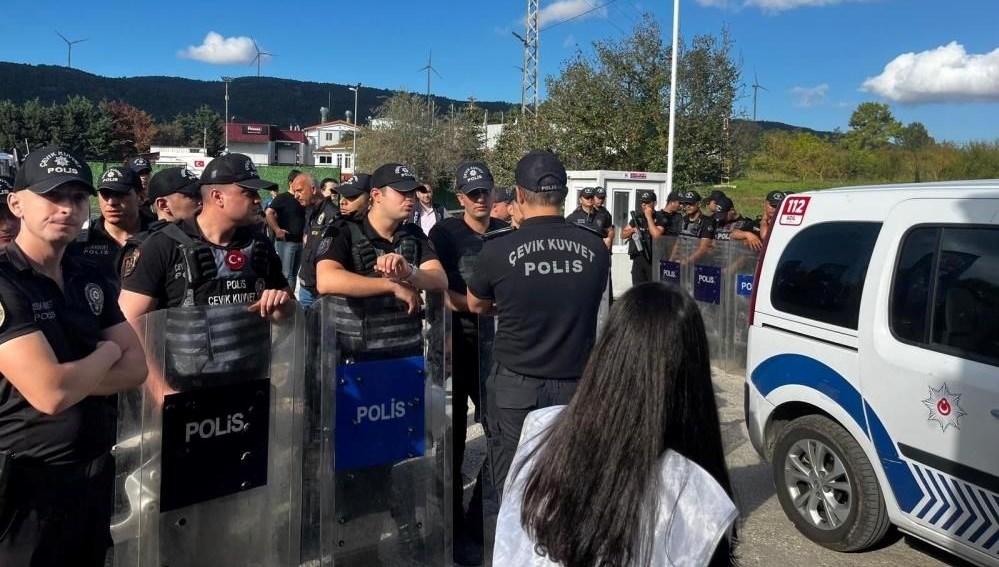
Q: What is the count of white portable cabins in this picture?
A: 1